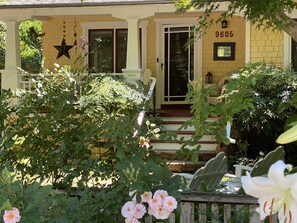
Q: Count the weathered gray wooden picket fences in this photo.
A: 1